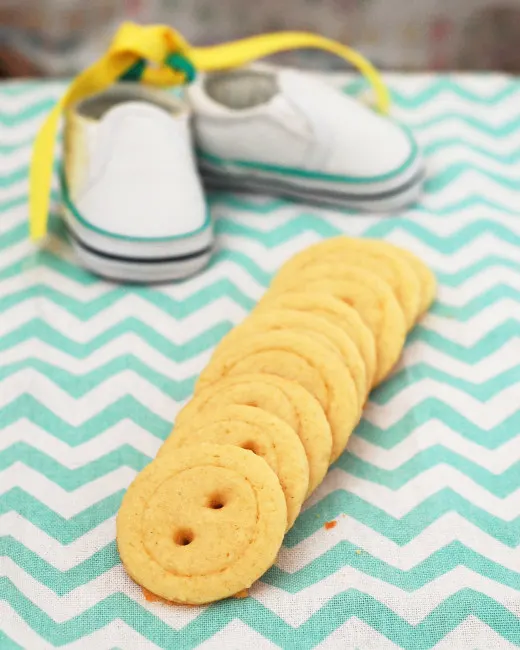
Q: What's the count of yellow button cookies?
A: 9